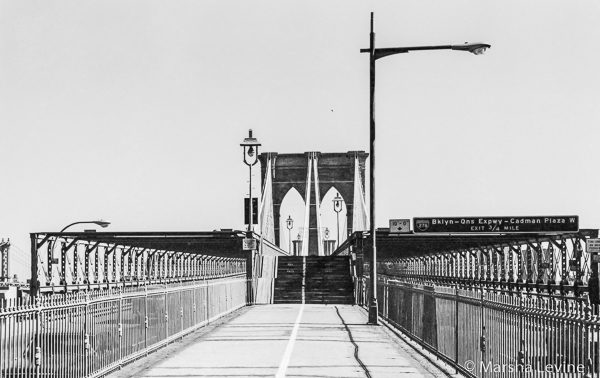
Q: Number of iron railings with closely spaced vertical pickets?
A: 2